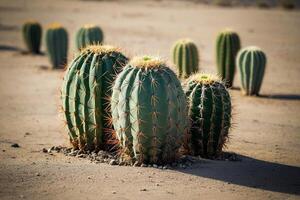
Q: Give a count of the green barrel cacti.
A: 9